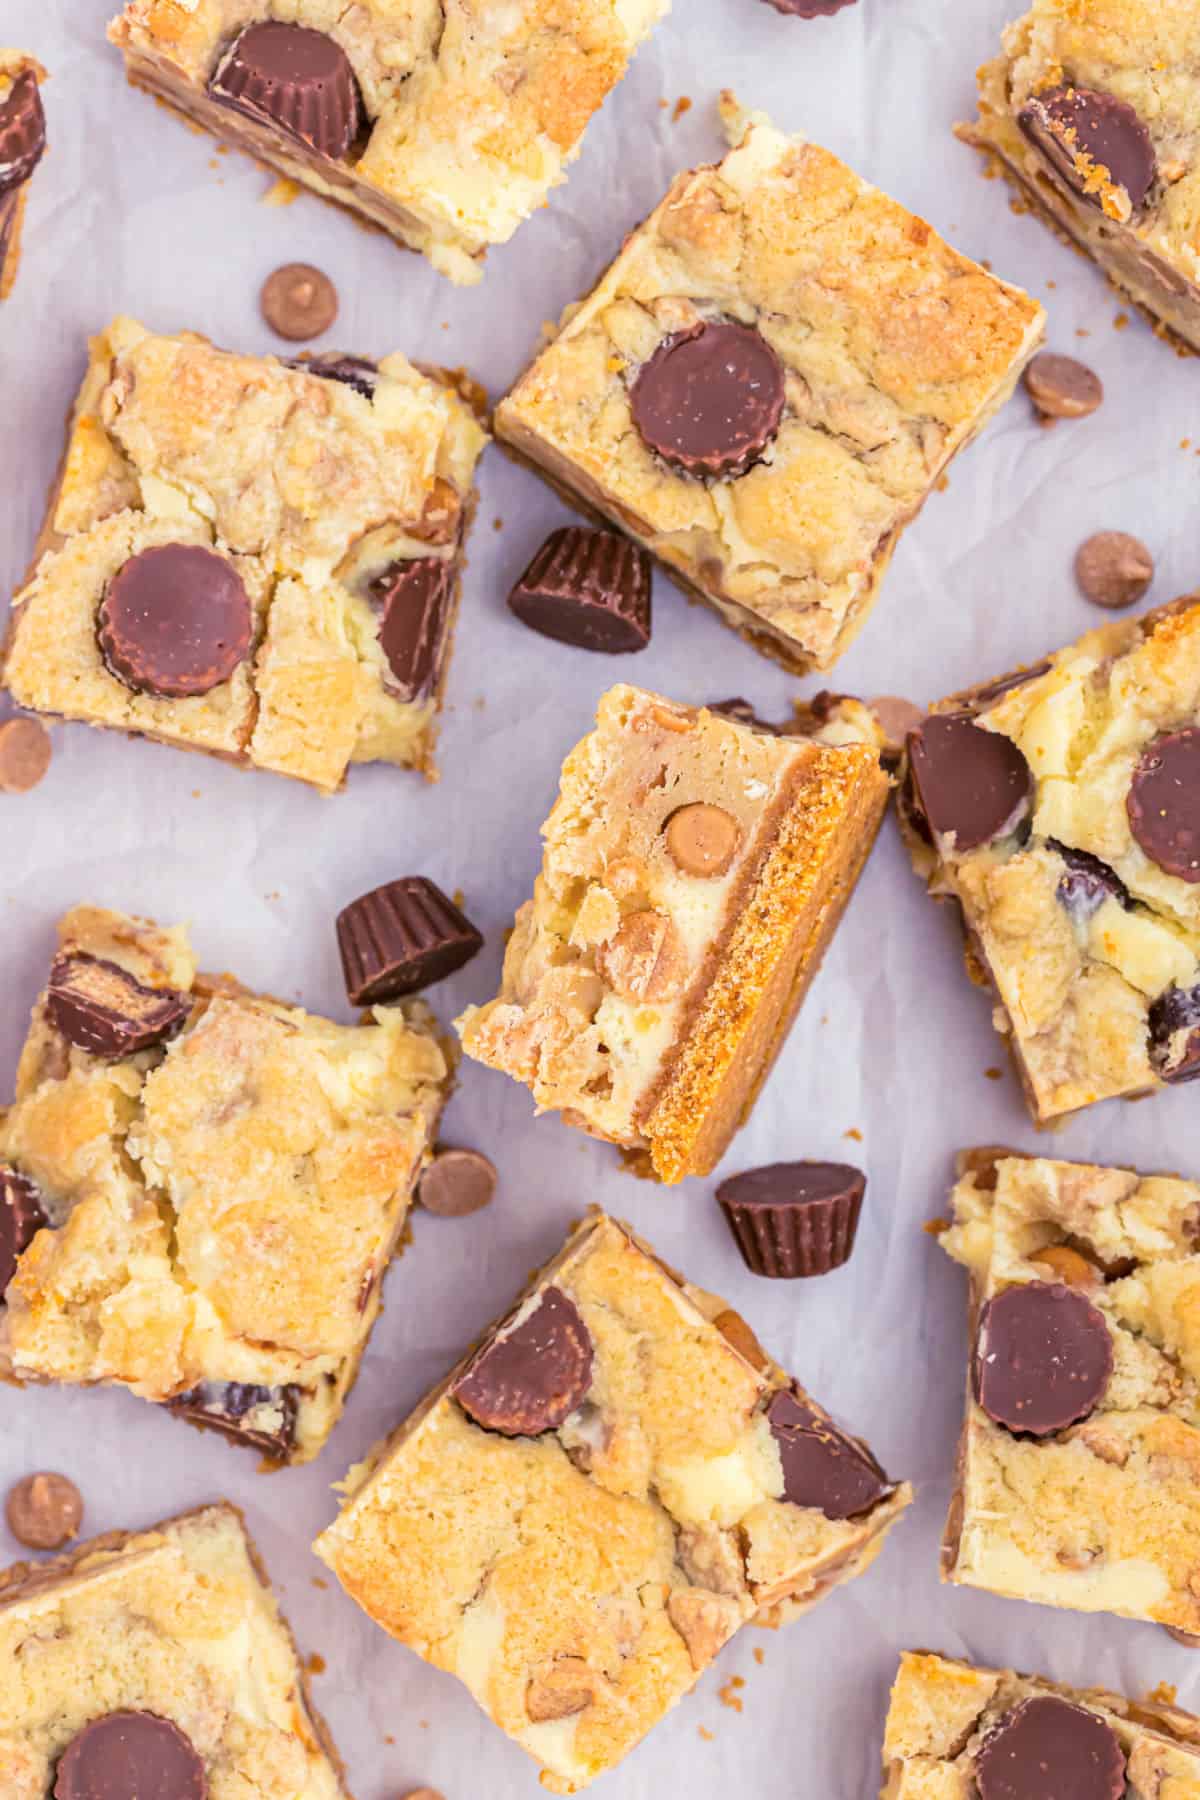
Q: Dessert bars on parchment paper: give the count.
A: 12